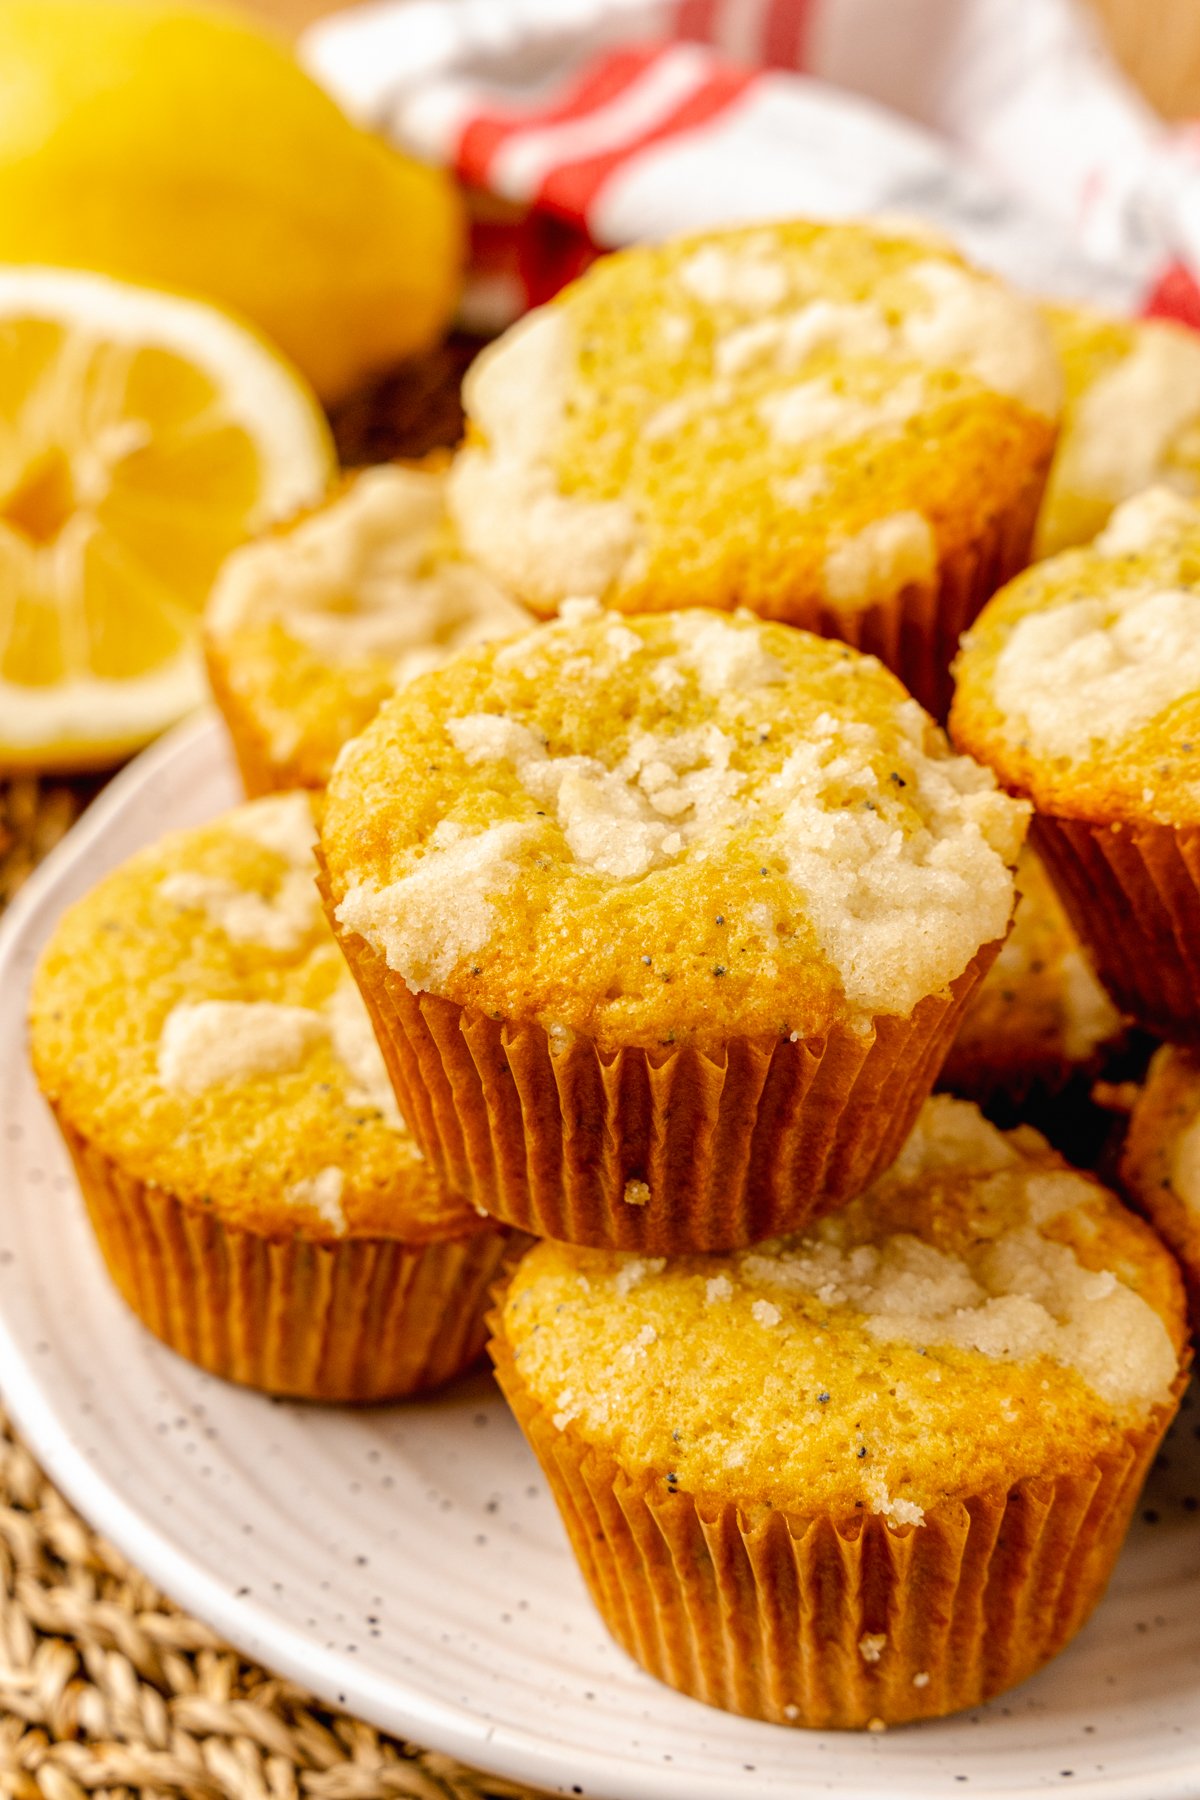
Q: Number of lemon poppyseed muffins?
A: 9